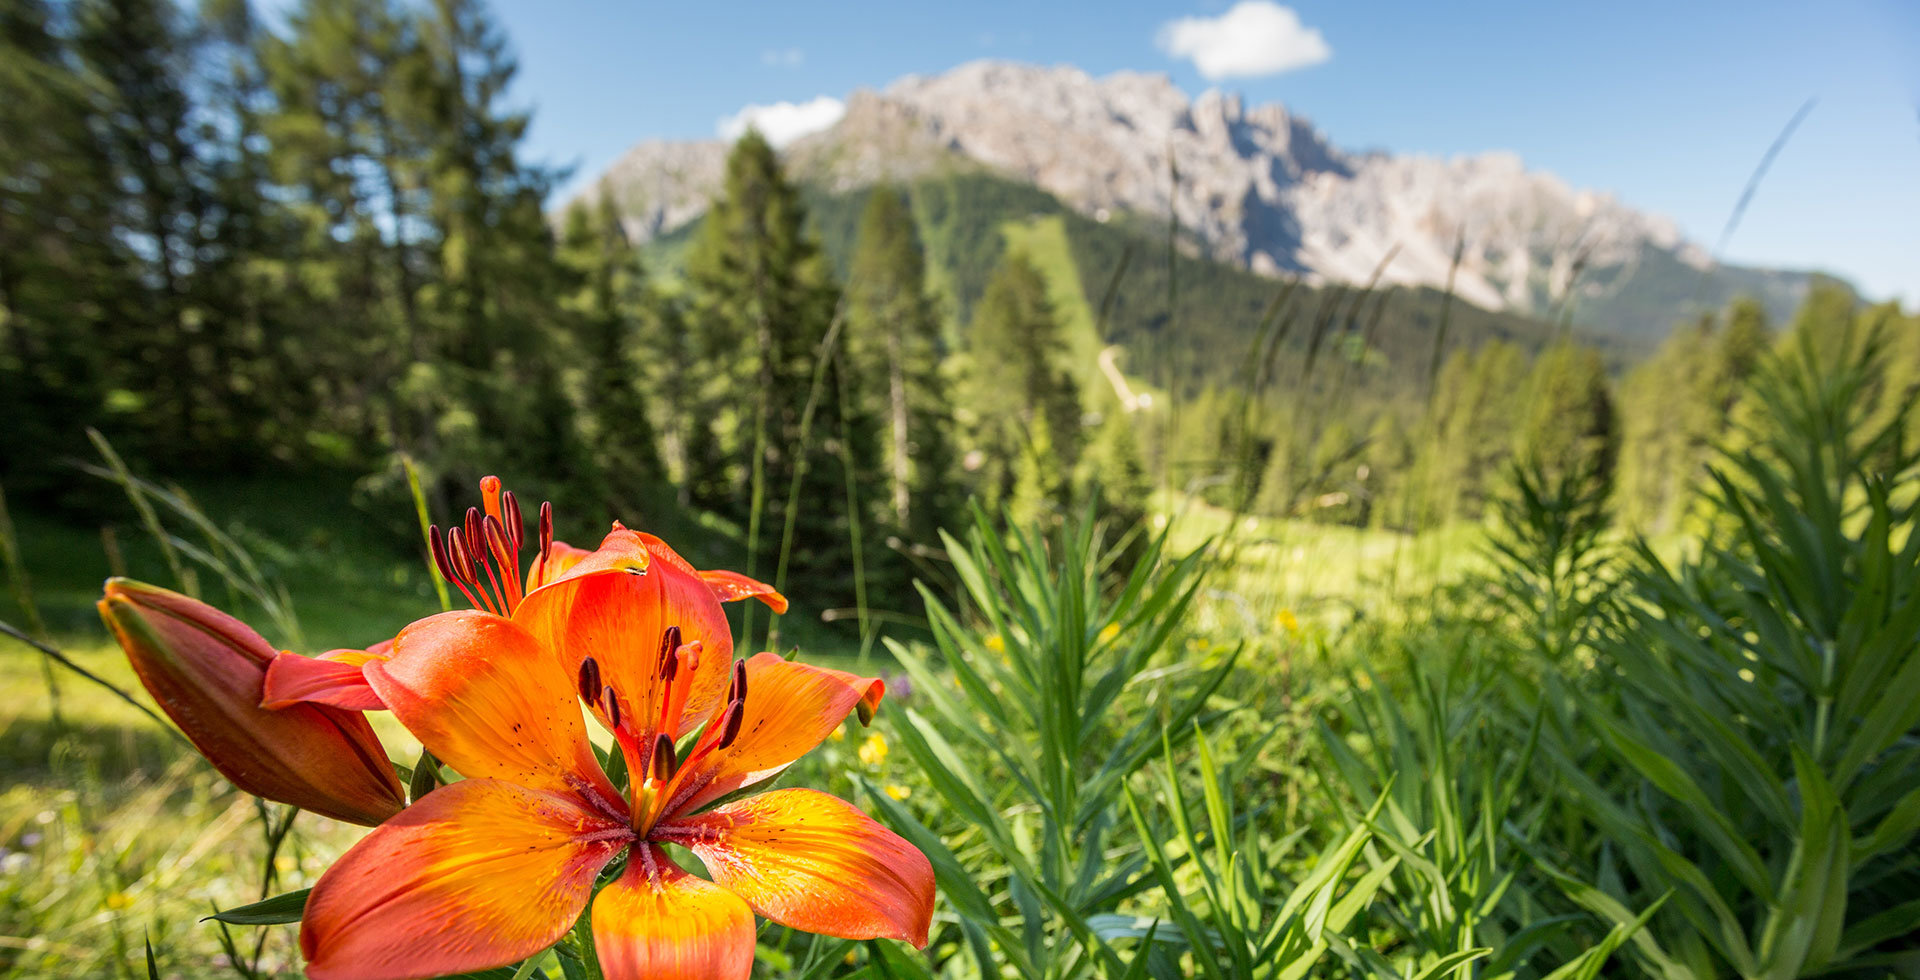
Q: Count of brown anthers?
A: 12